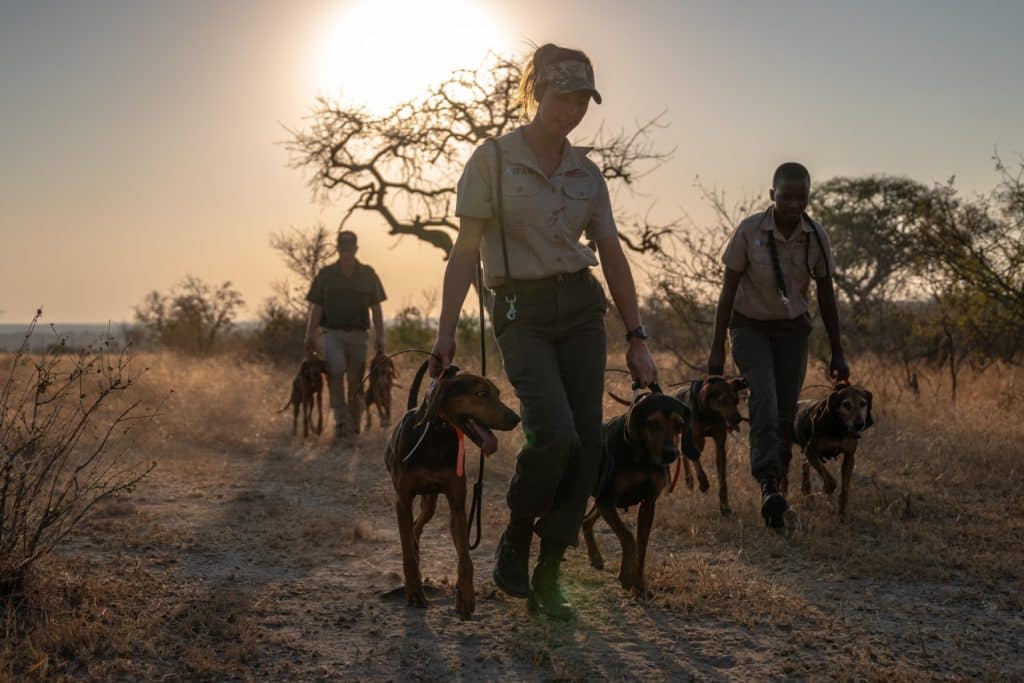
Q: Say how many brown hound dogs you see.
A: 6